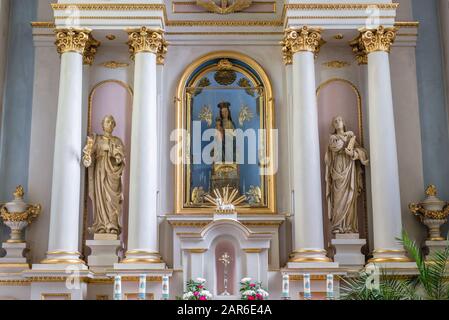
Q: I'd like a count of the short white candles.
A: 6